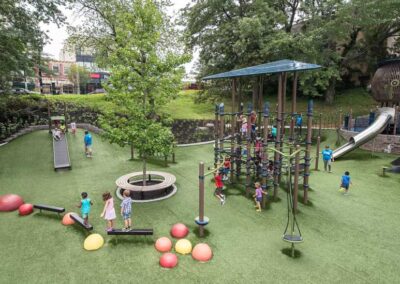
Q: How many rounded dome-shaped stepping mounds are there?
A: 9